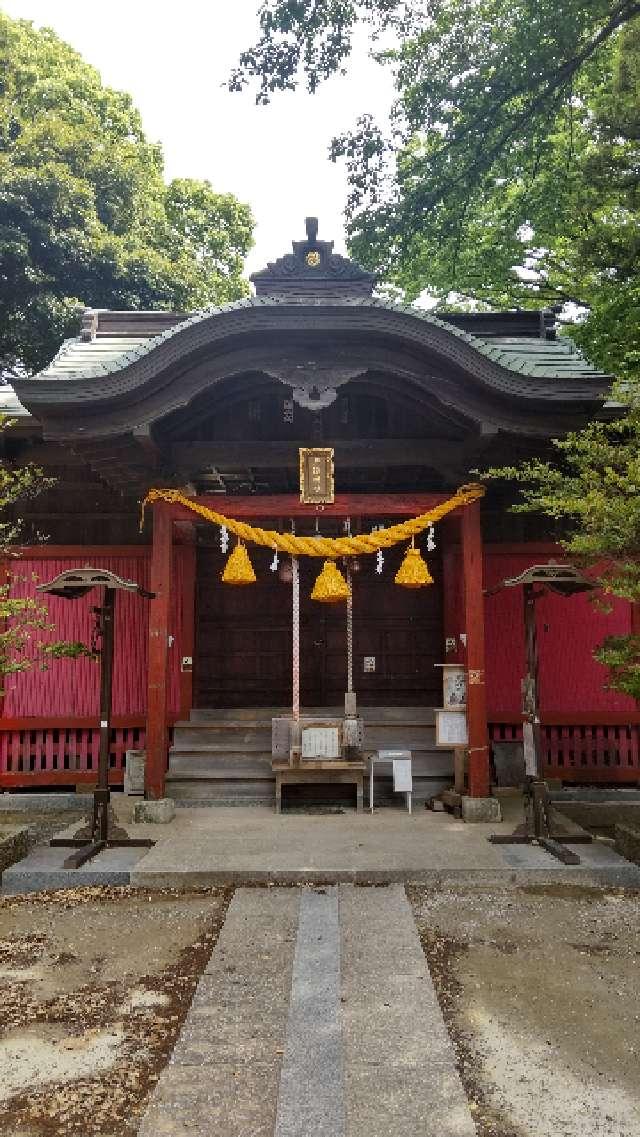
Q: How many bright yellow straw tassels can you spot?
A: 3